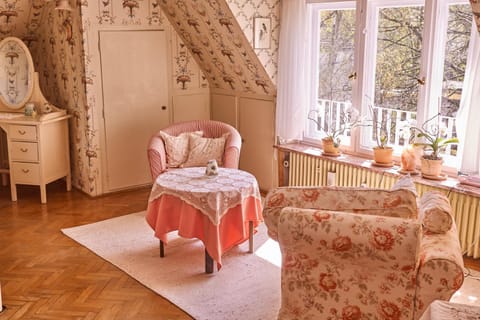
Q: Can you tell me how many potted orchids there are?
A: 3